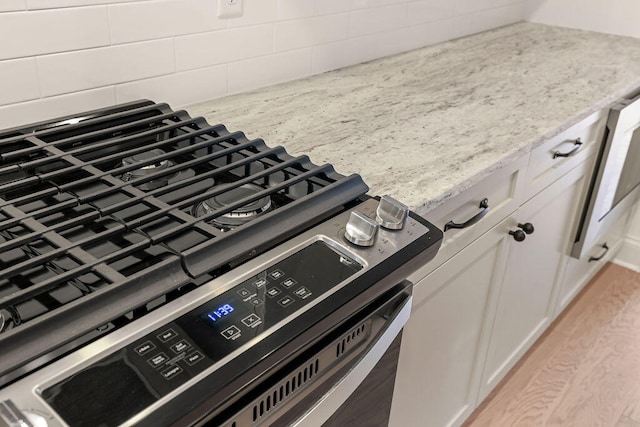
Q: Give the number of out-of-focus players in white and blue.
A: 0